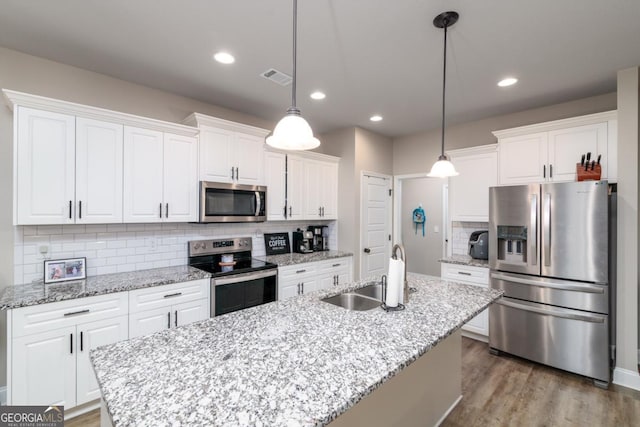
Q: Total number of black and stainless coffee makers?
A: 2